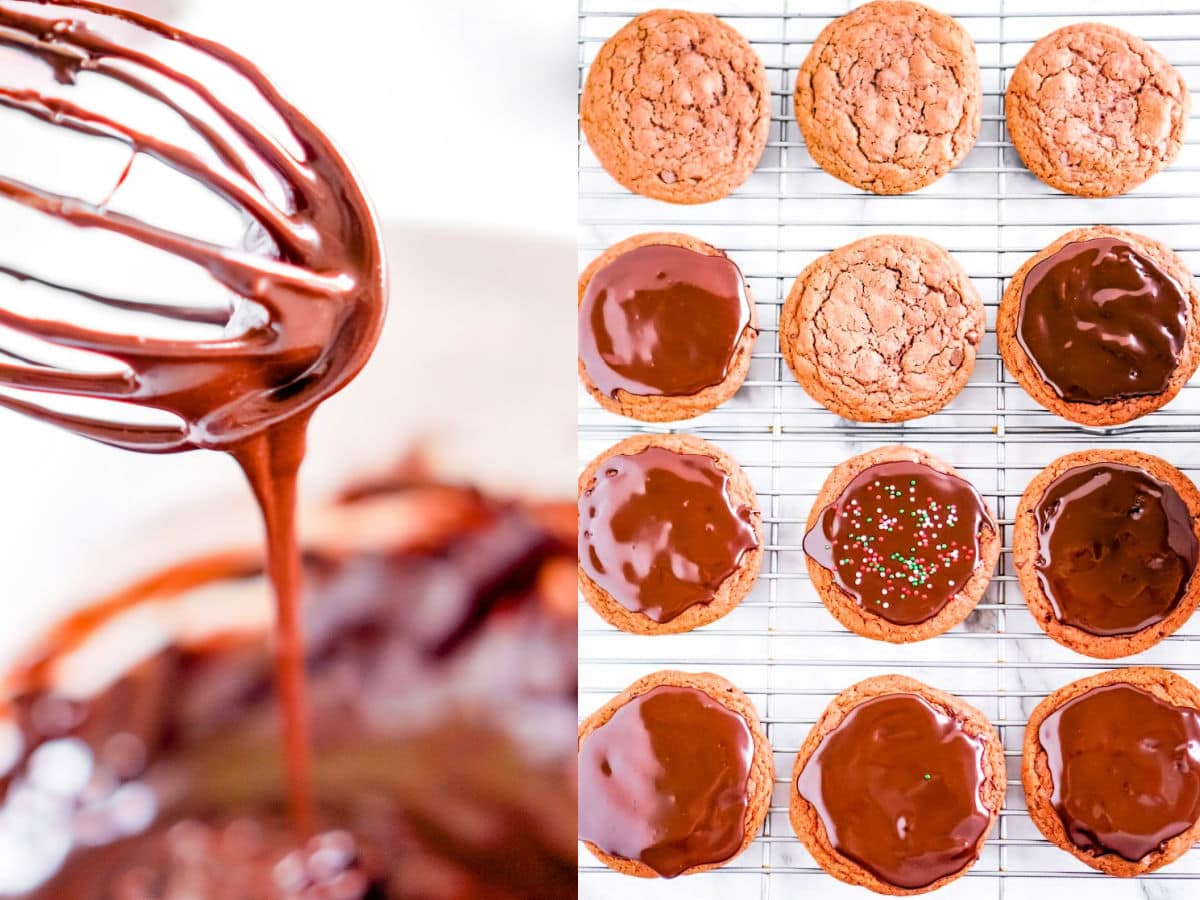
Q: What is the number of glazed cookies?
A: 8